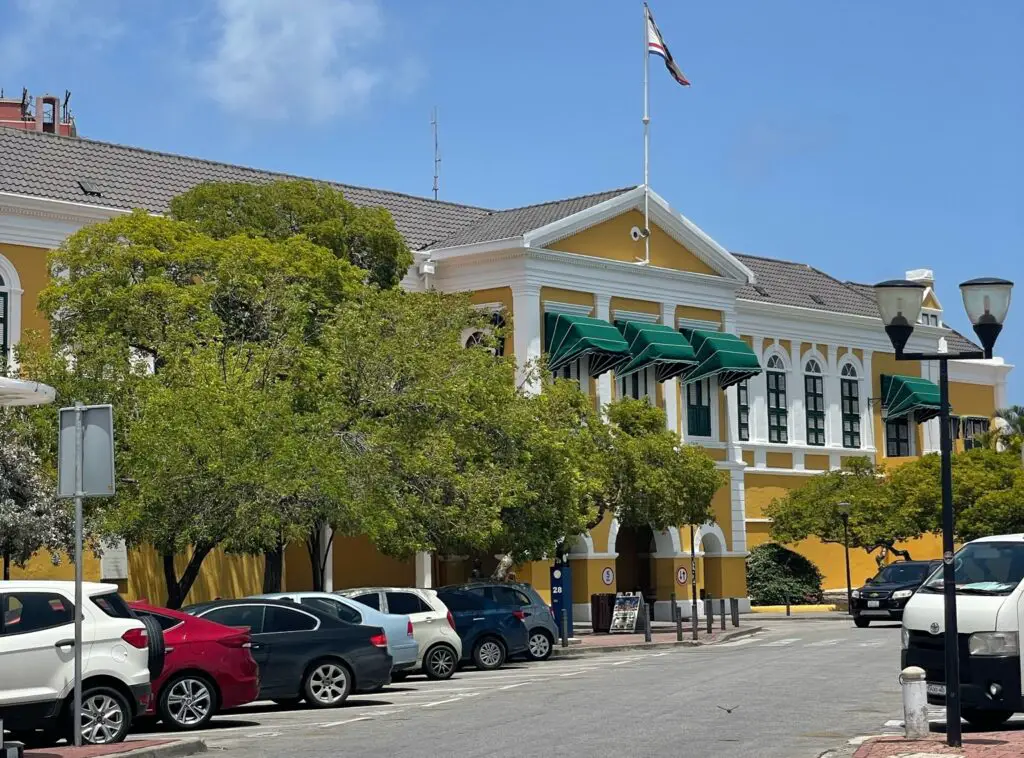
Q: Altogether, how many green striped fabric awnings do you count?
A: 4